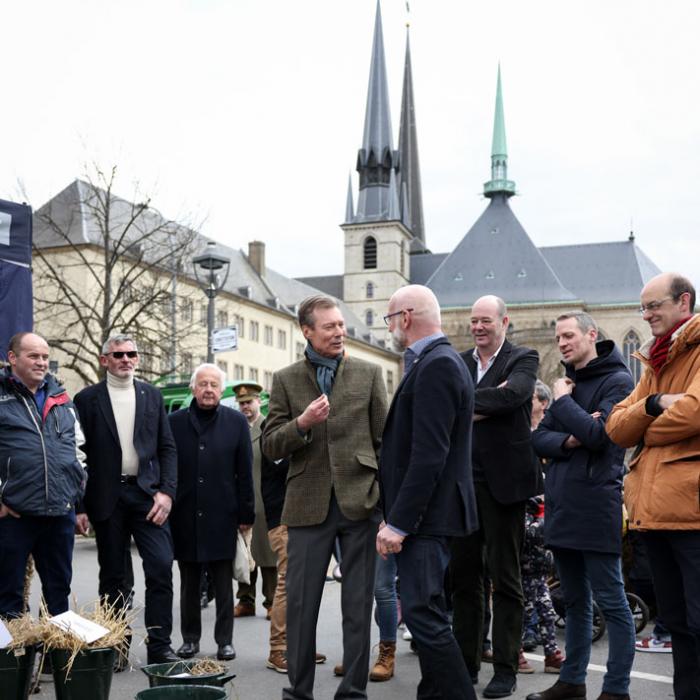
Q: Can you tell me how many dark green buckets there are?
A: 4